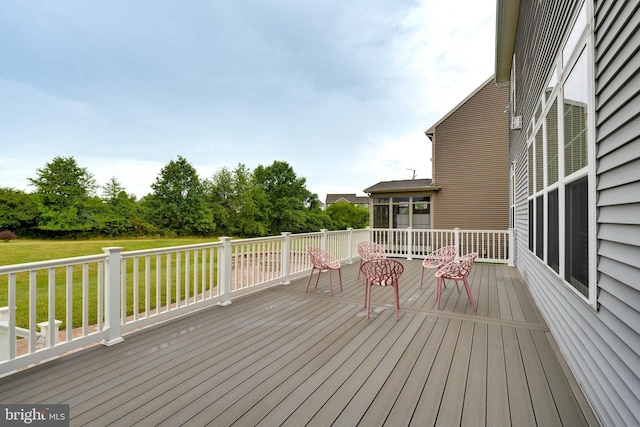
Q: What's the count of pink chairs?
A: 5